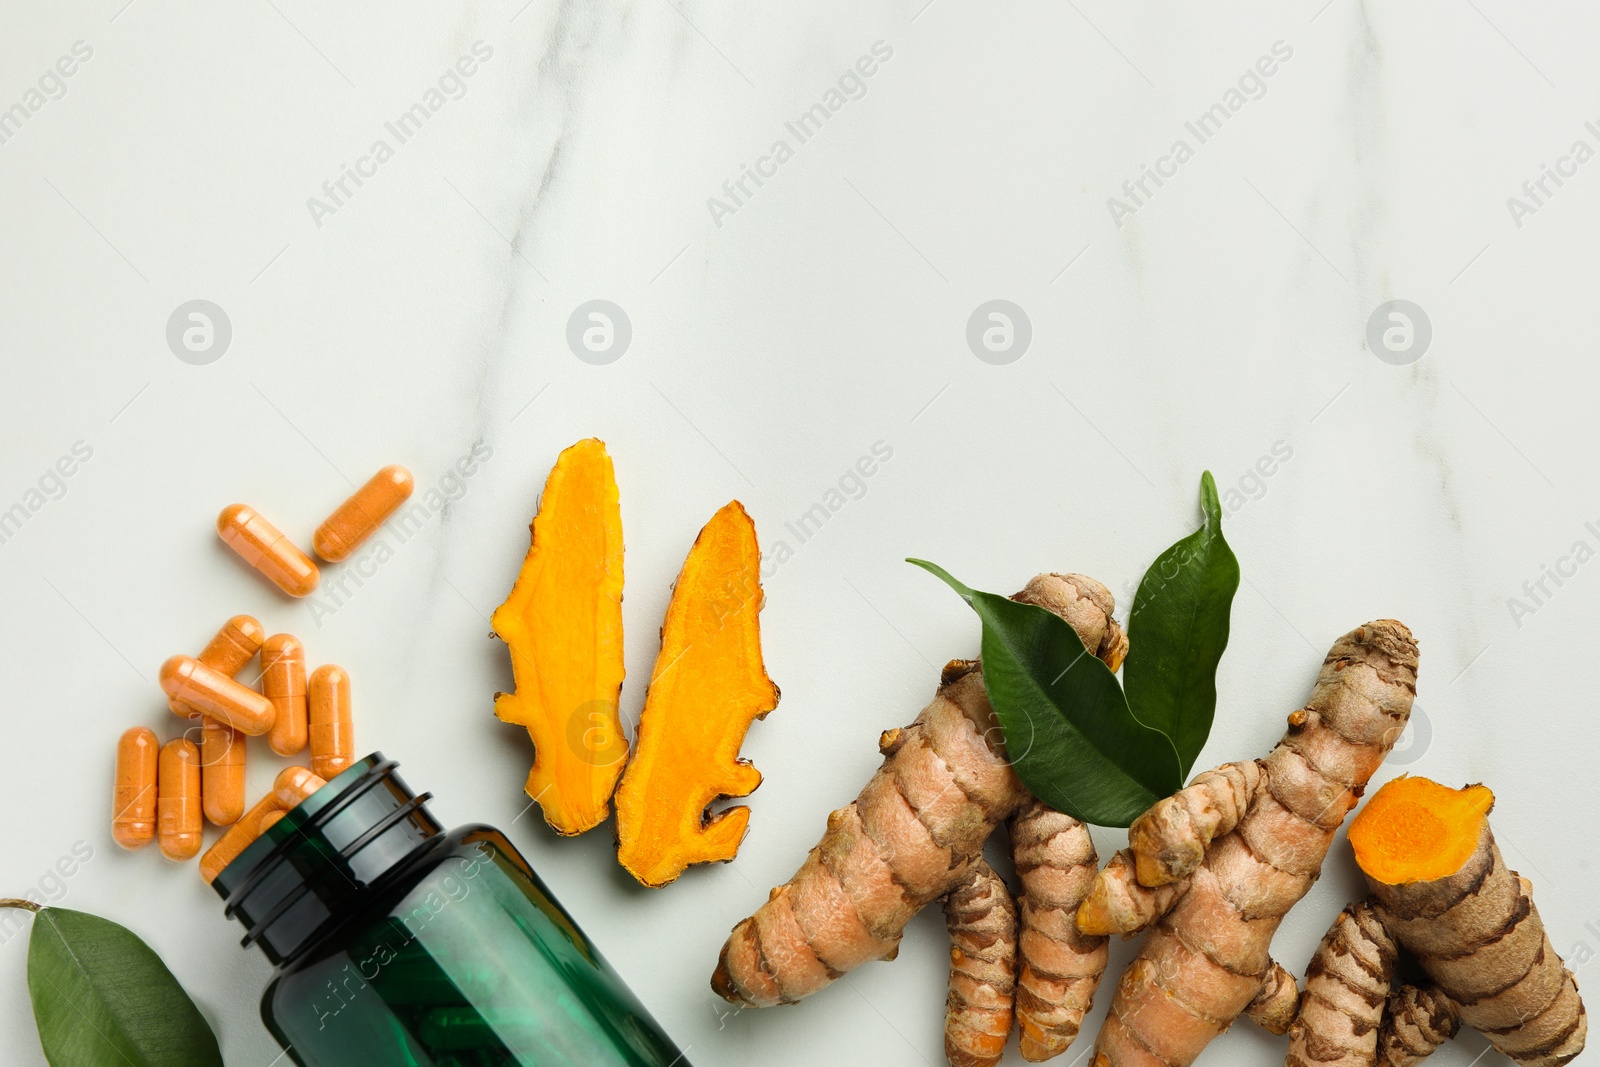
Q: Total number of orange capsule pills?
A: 12